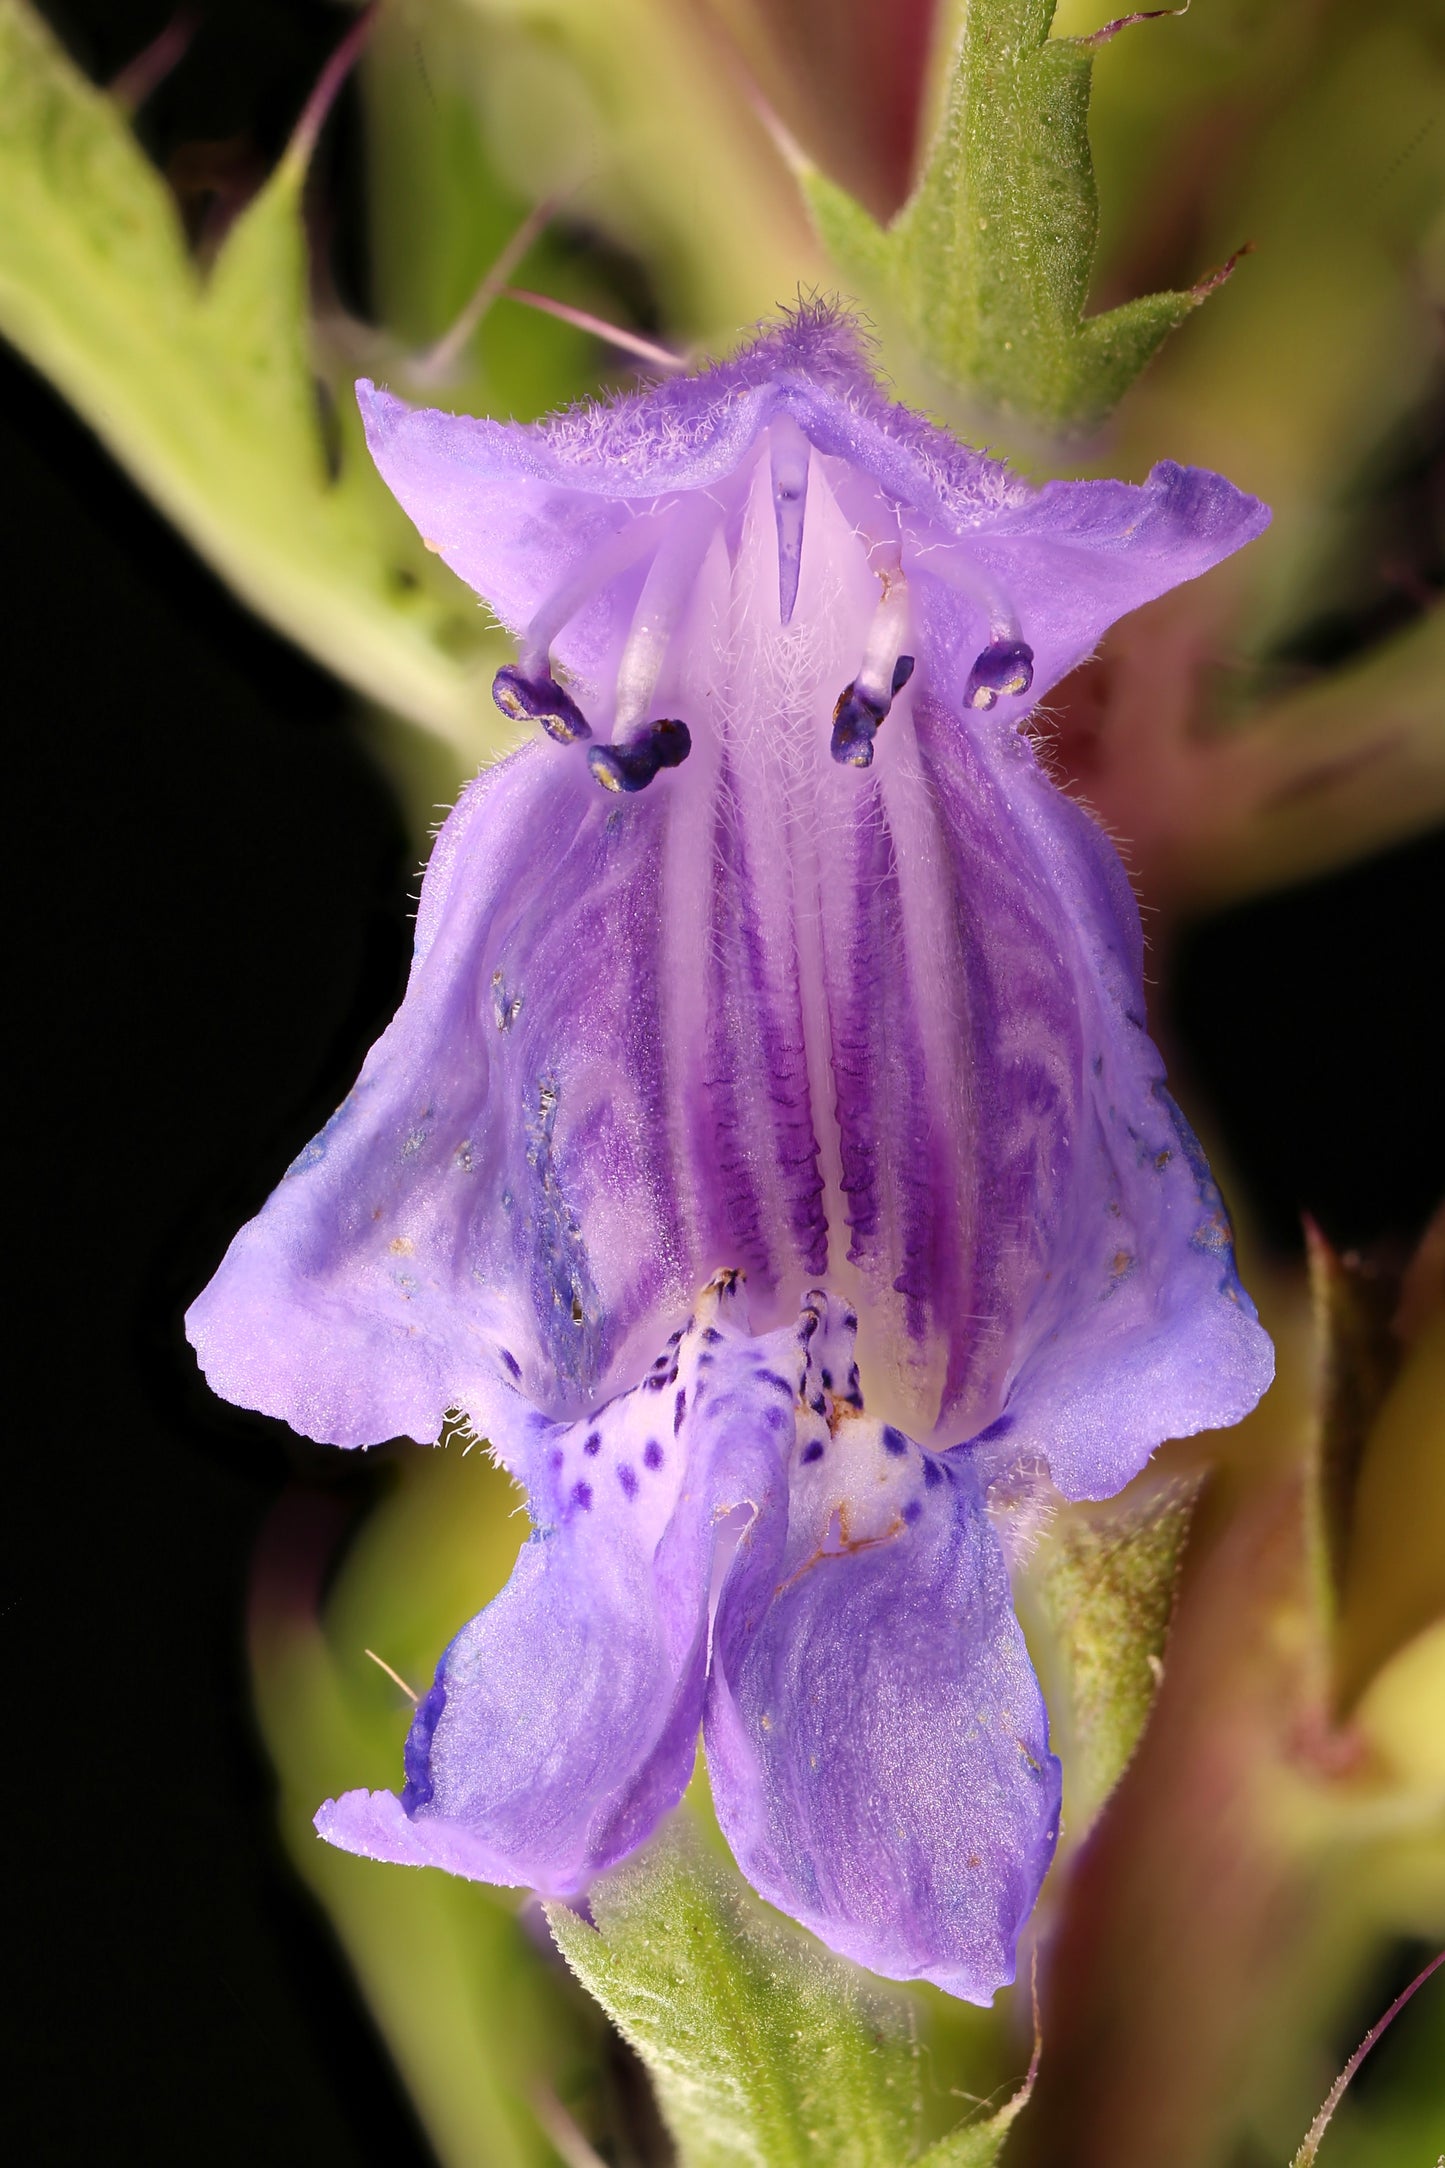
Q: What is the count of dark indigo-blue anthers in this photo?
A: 4